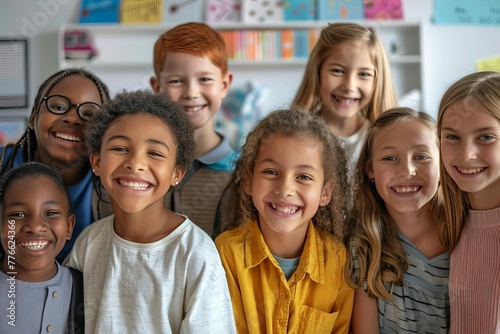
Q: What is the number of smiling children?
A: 8